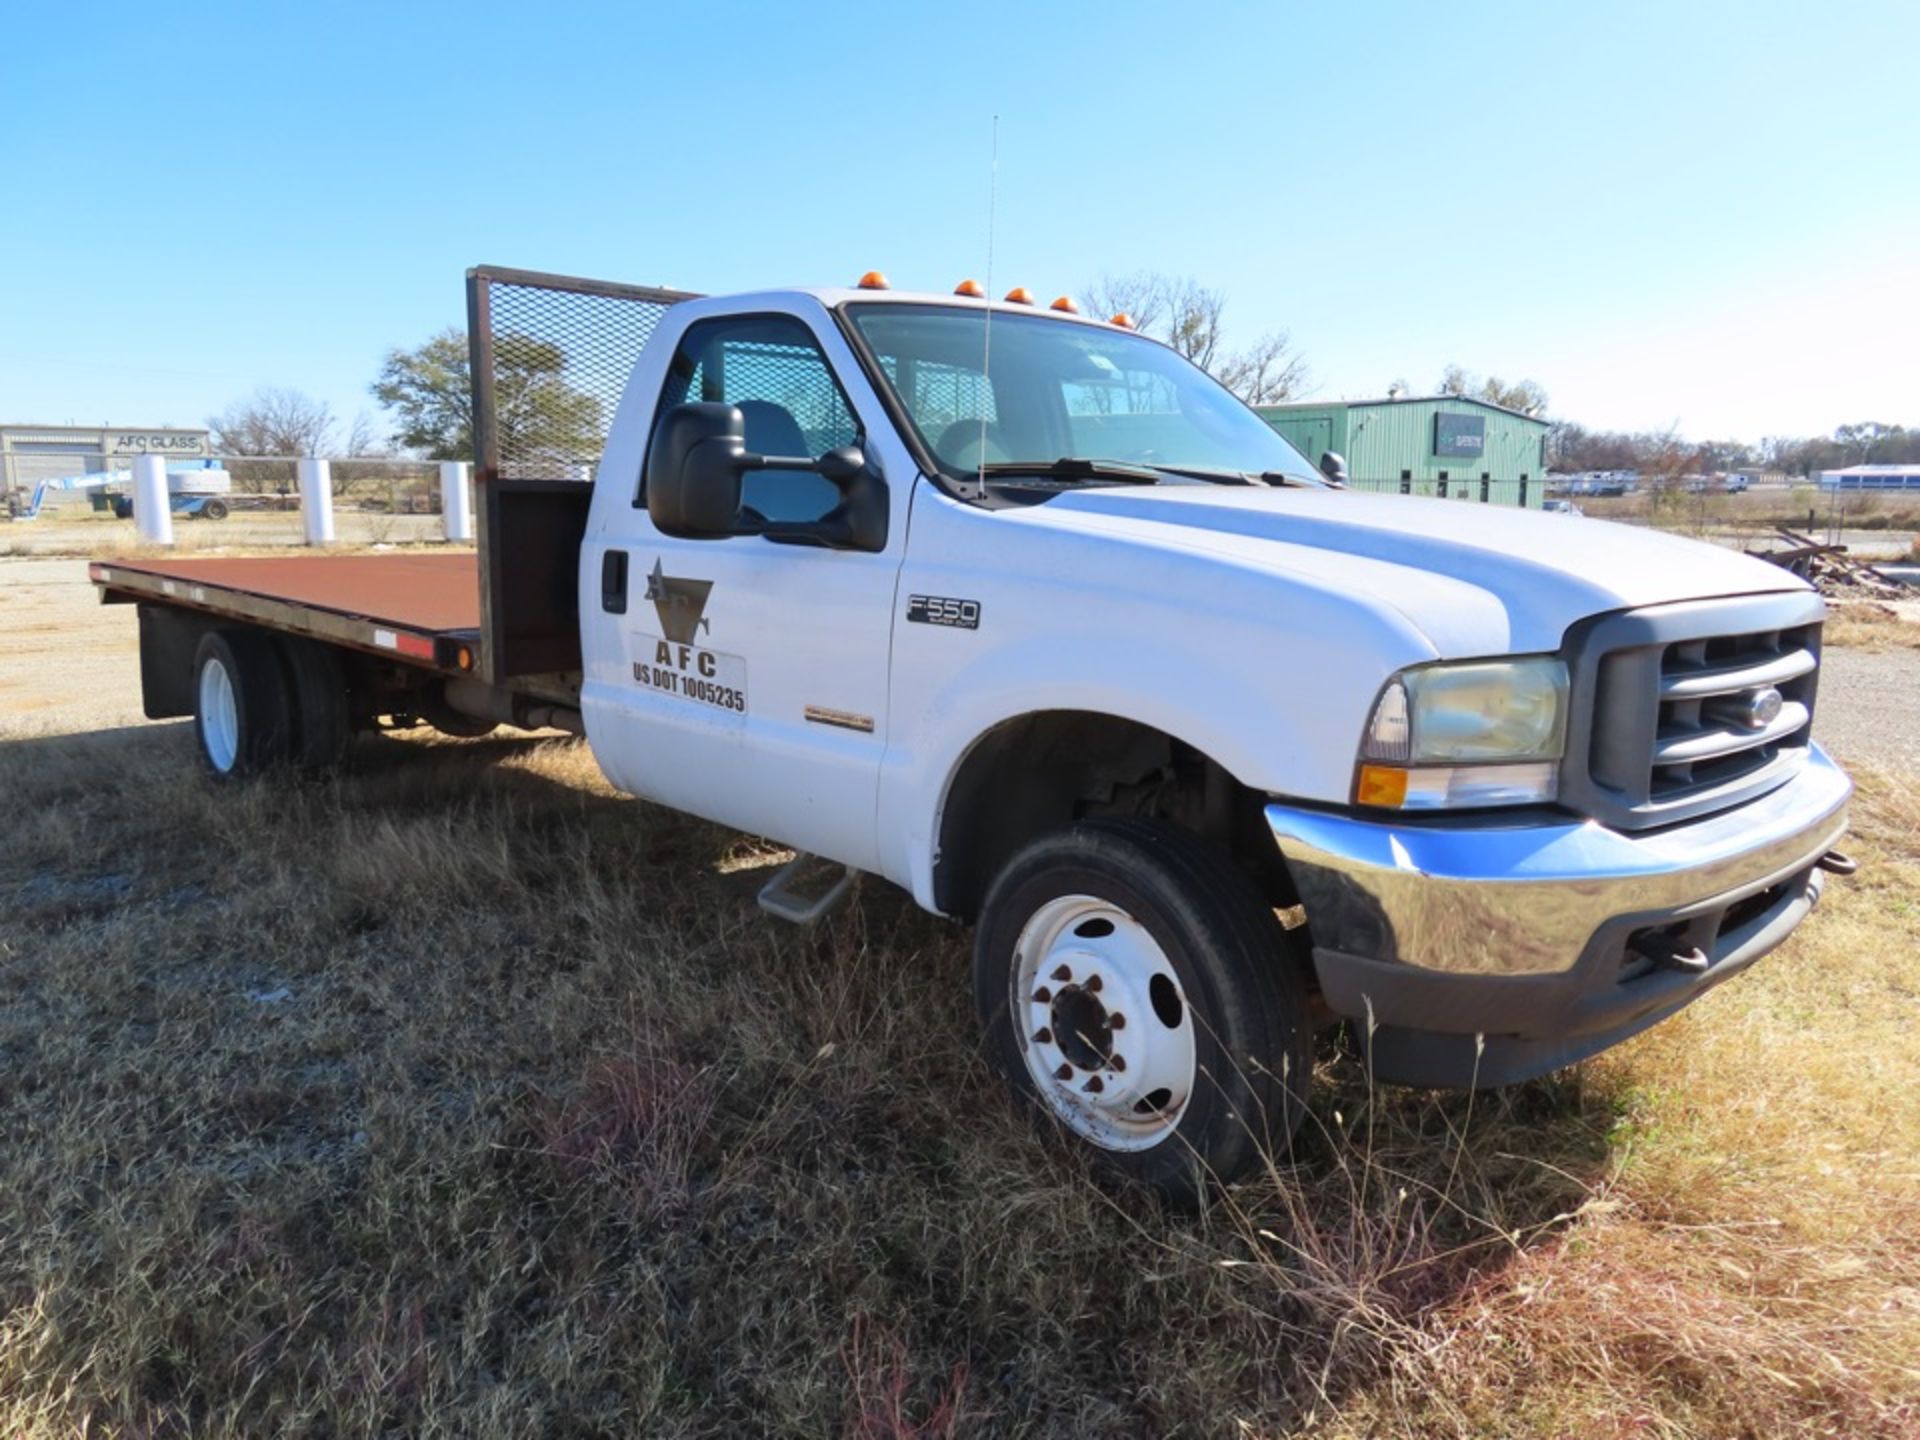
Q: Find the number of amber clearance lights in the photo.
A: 5